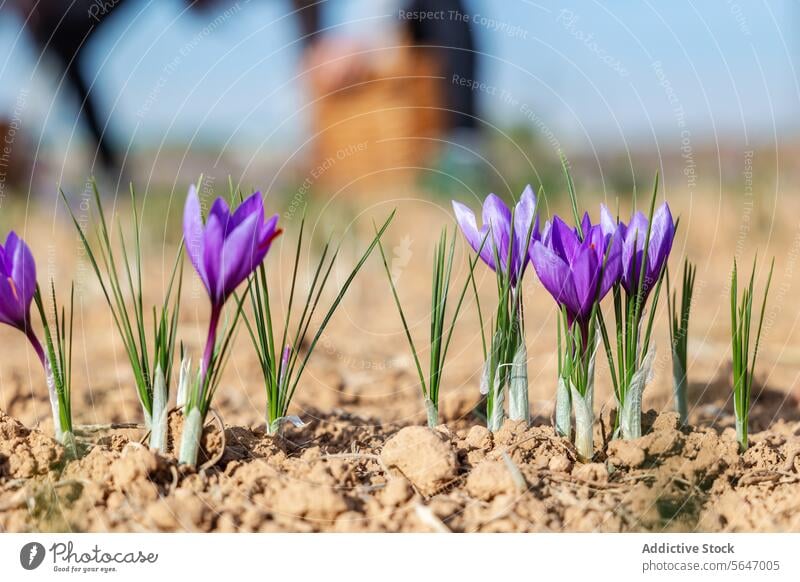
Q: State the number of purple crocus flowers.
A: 5